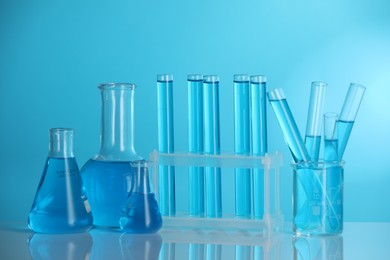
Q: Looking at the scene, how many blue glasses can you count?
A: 13